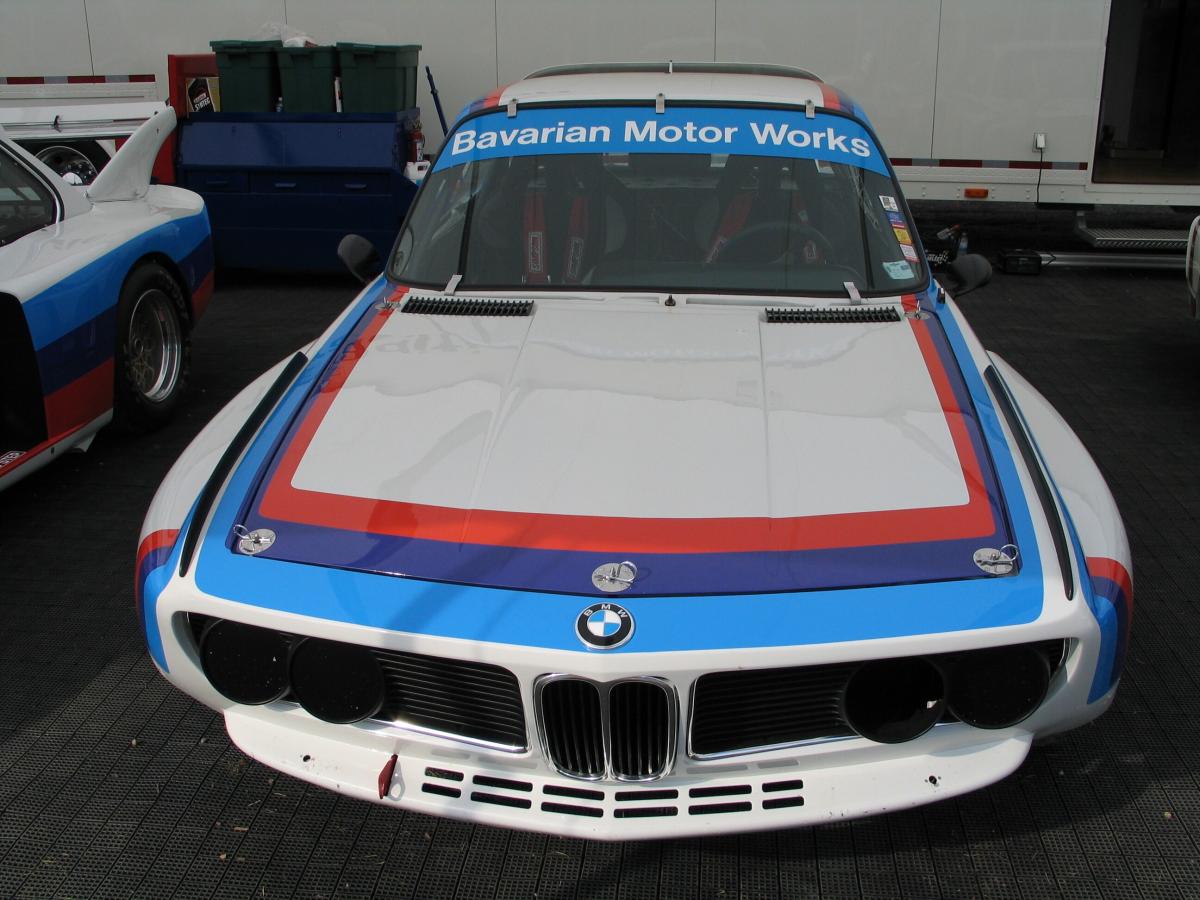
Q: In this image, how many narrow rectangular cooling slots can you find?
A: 12